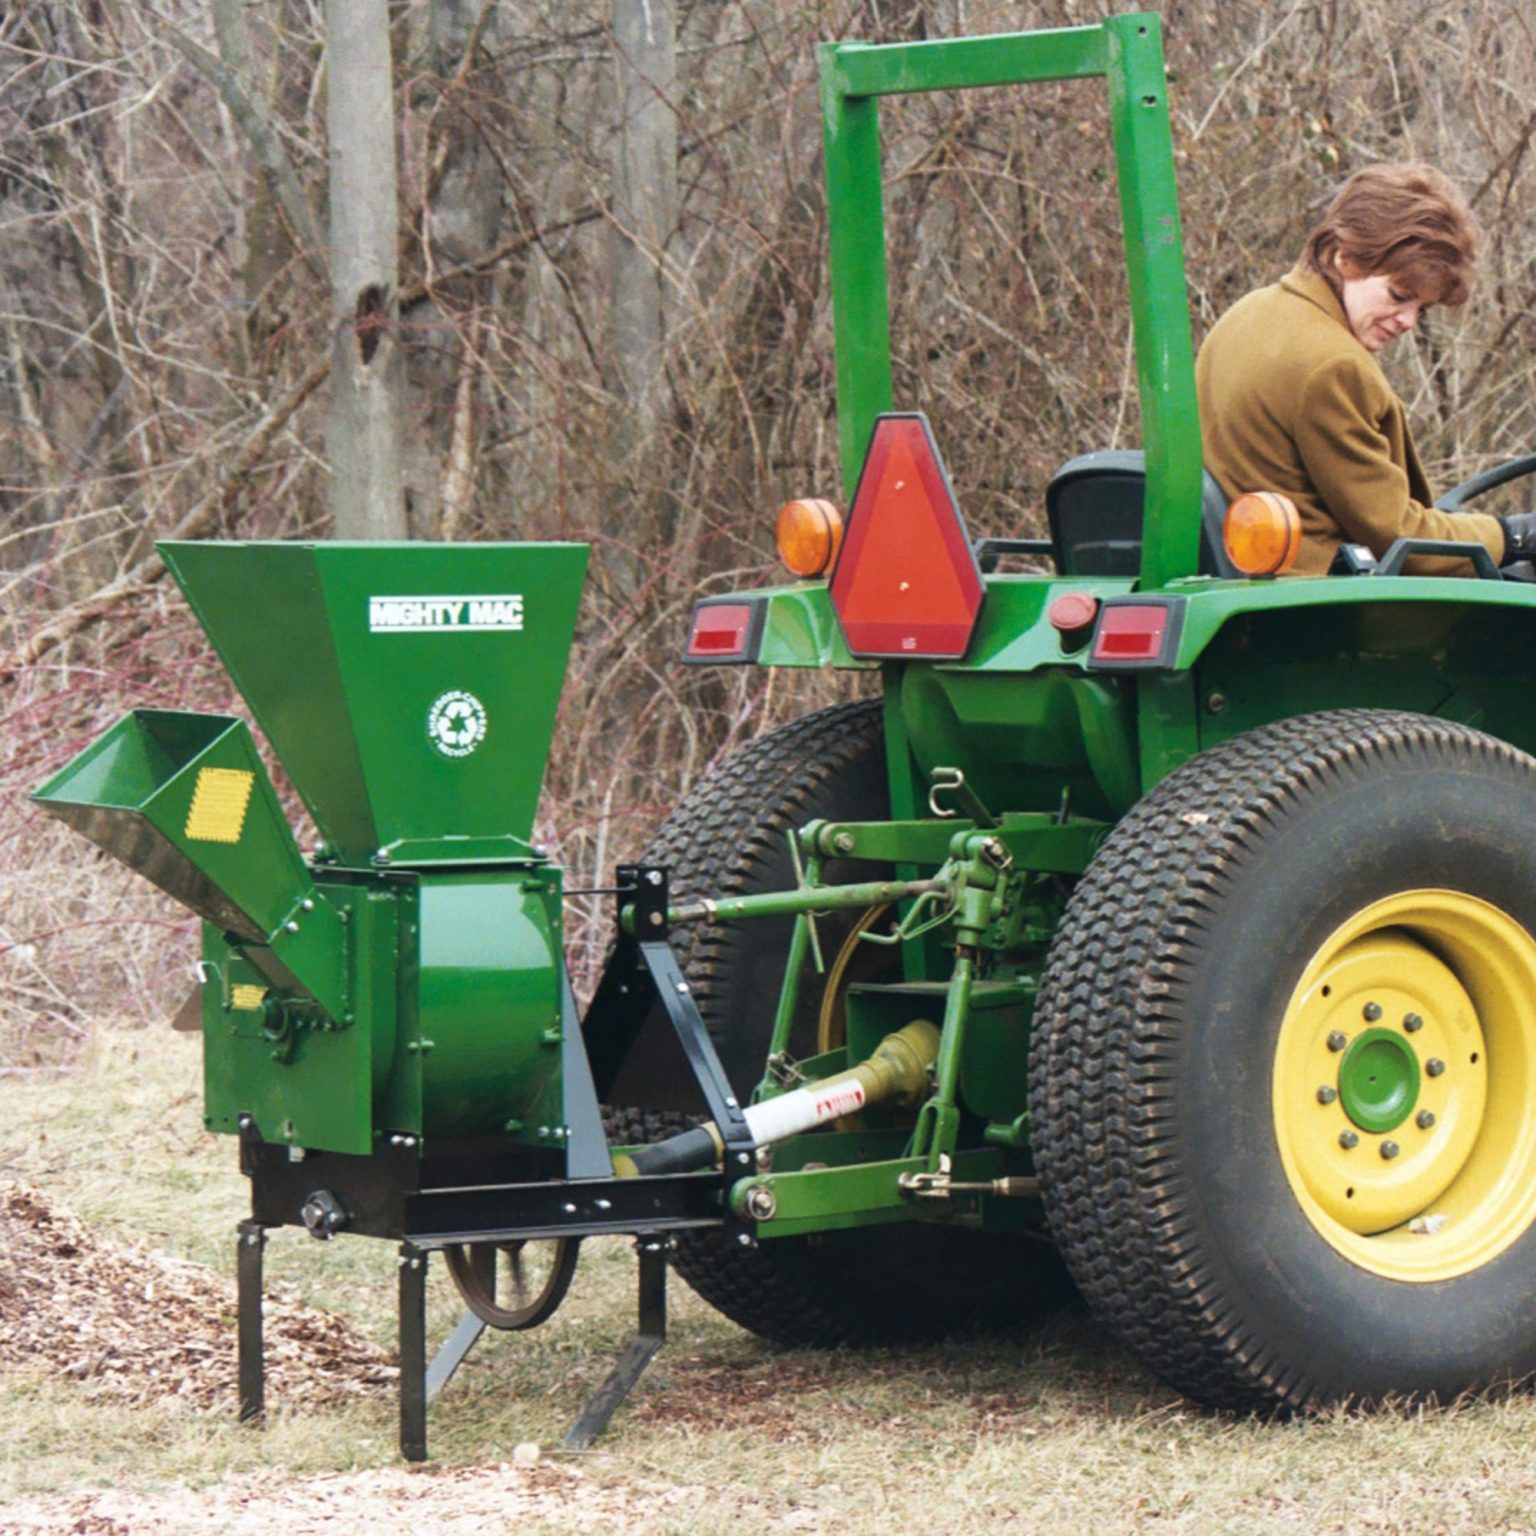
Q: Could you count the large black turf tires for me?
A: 2